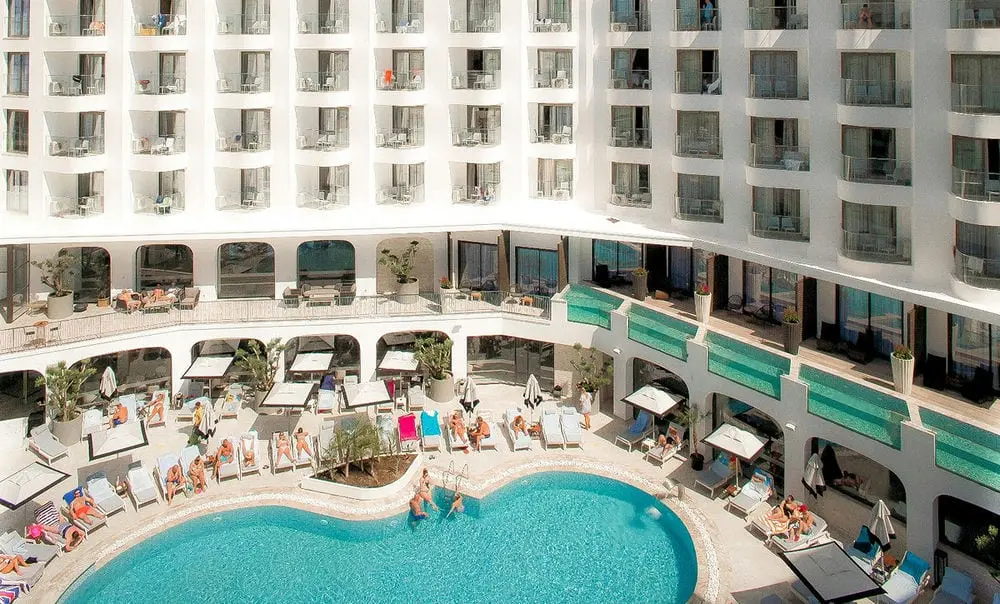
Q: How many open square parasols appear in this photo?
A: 10